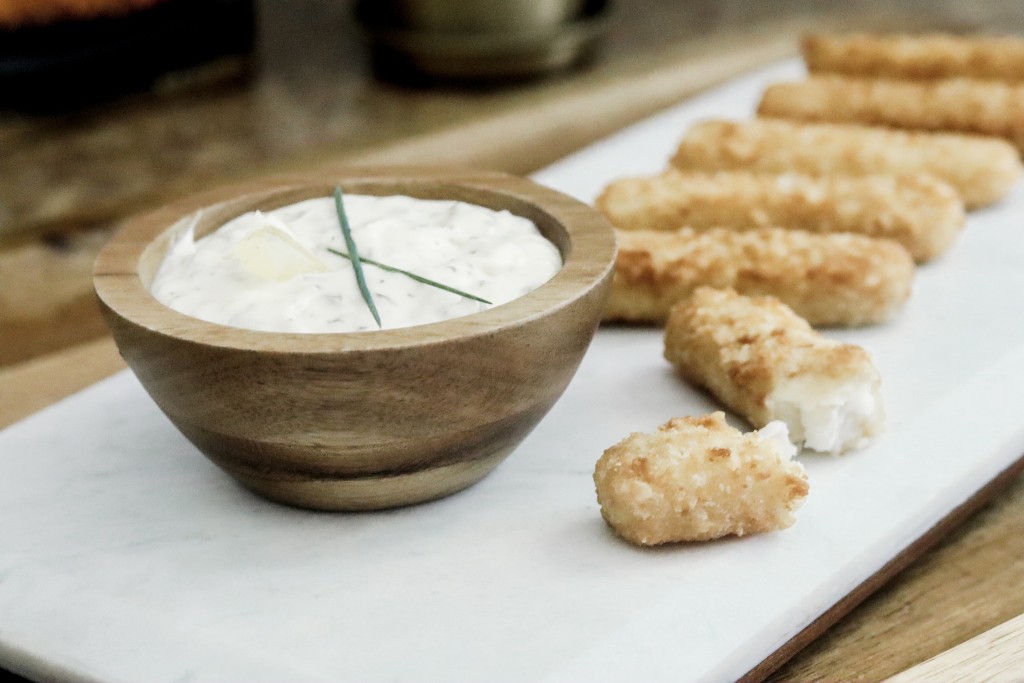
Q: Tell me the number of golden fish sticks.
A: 6